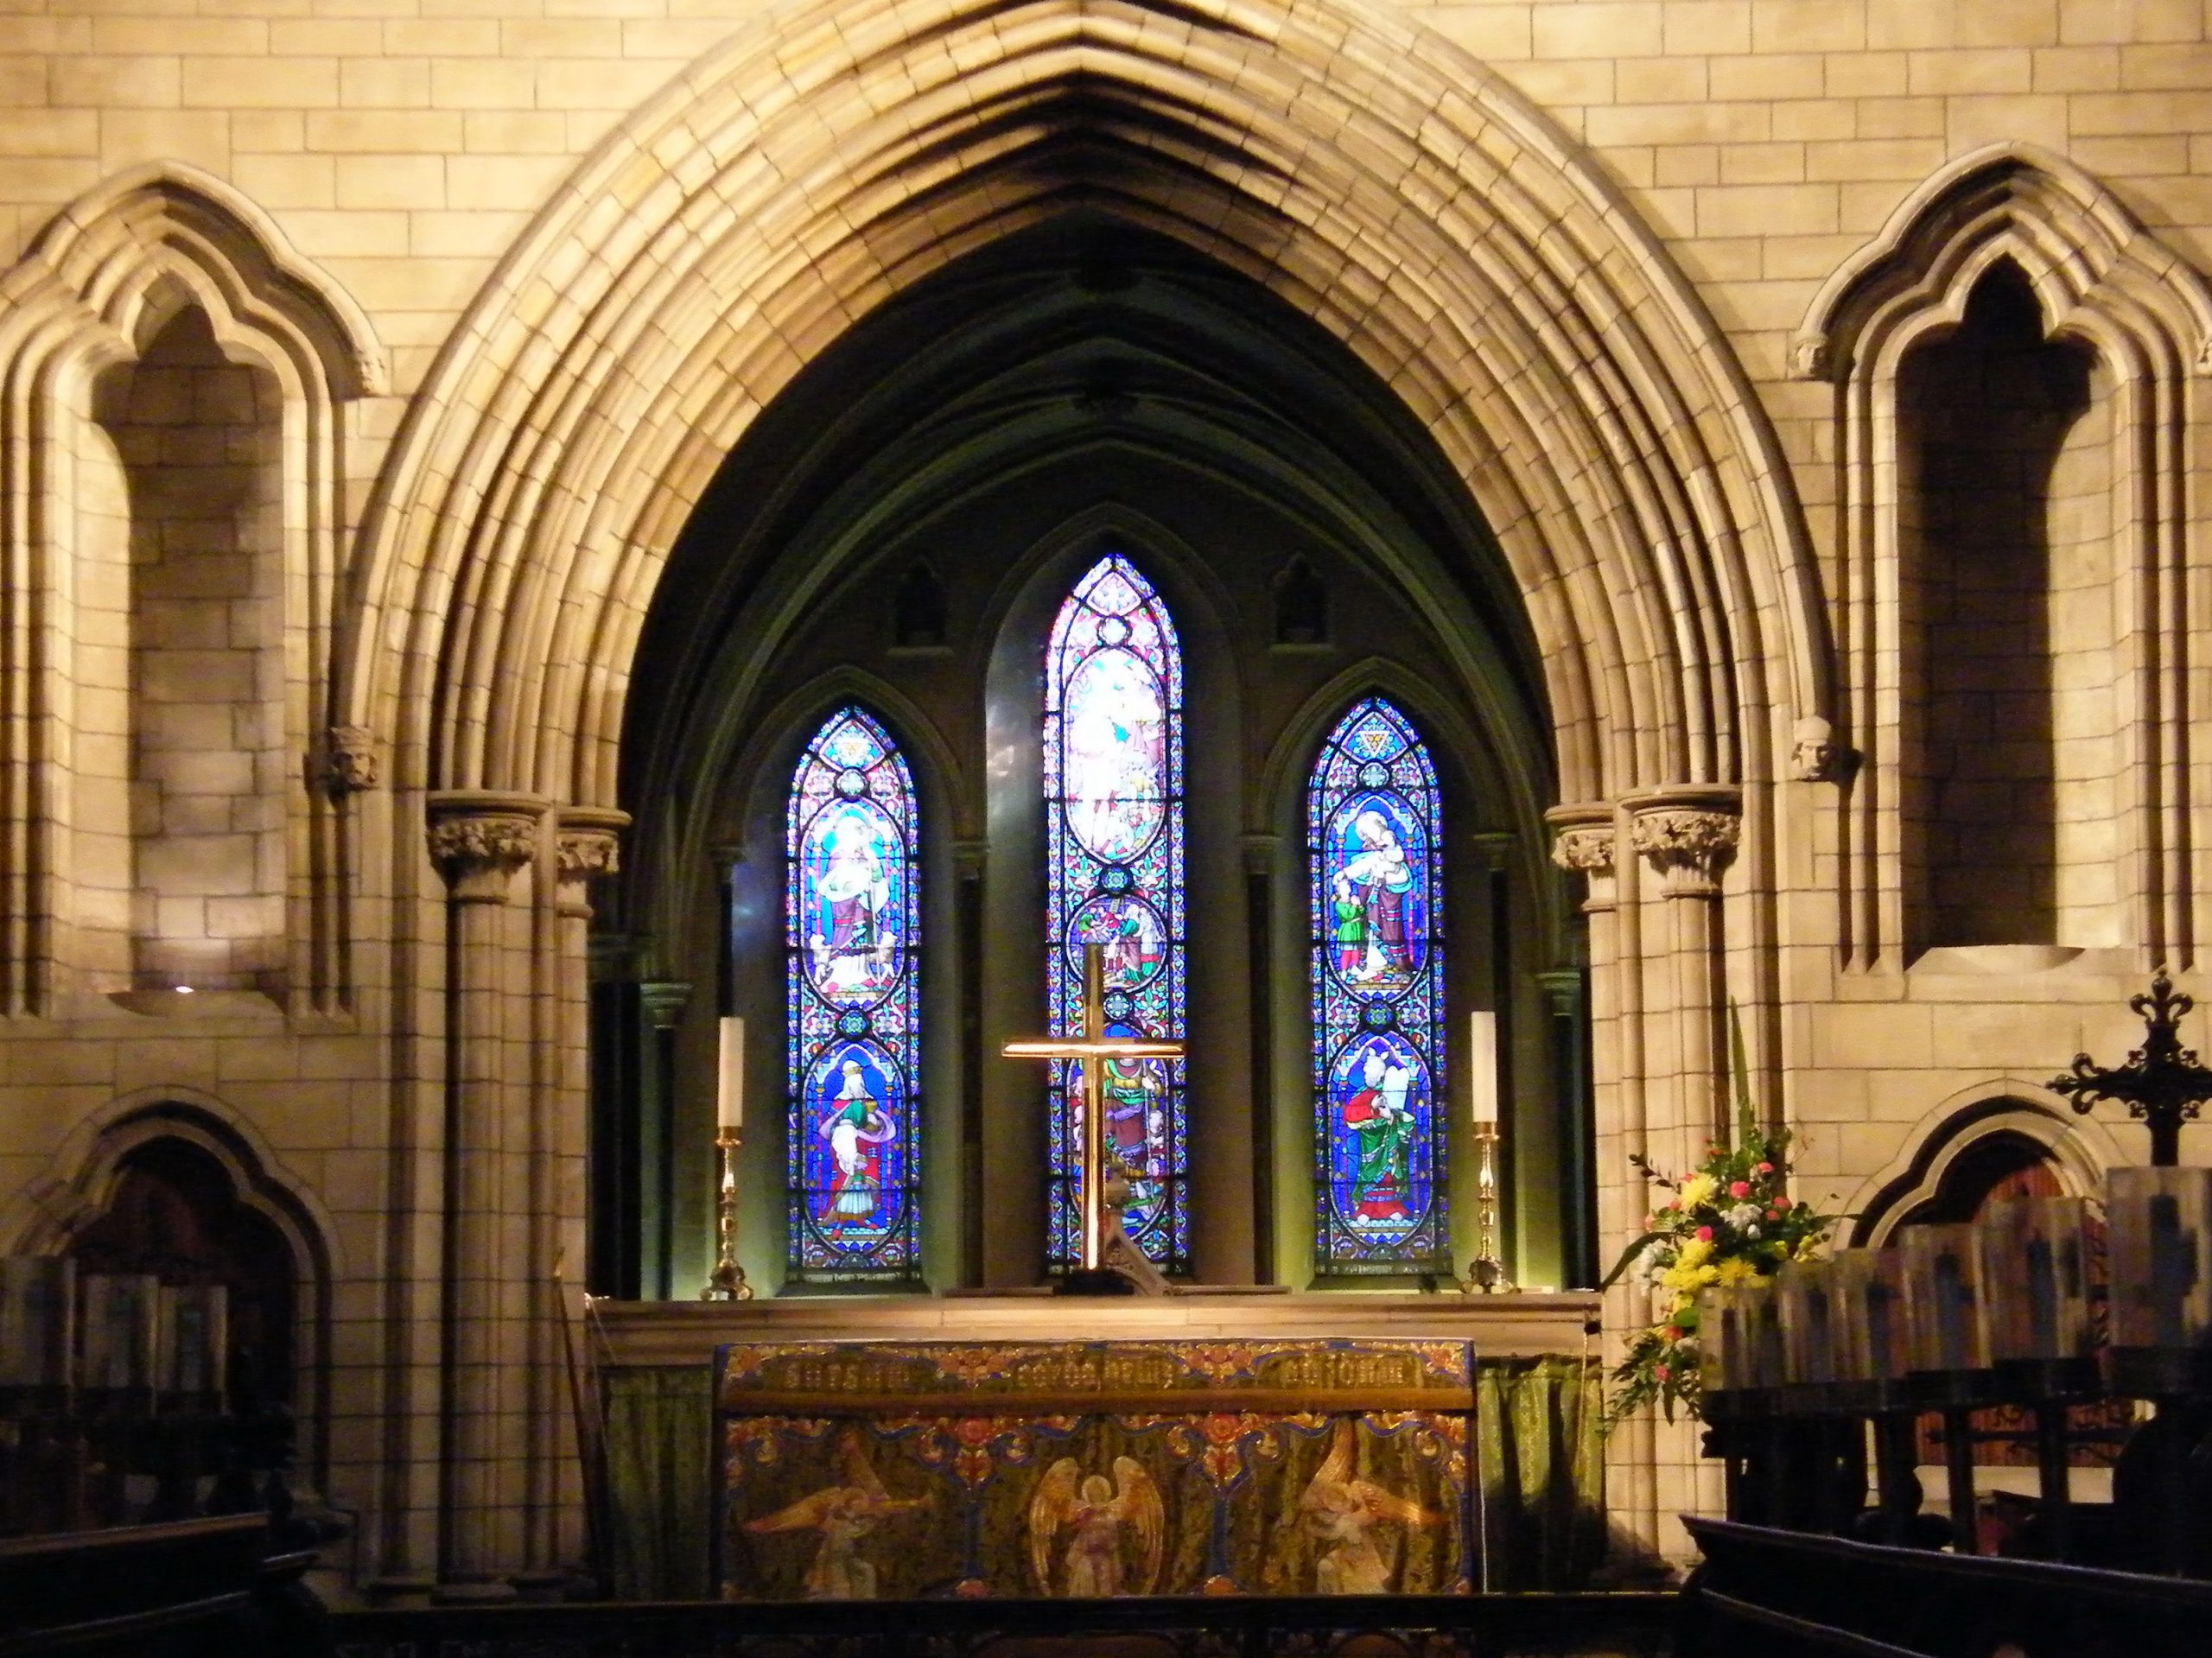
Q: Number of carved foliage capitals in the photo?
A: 4